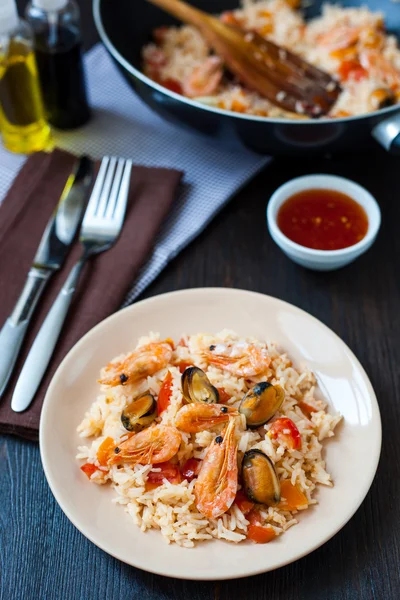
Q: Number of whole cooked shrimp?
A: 5